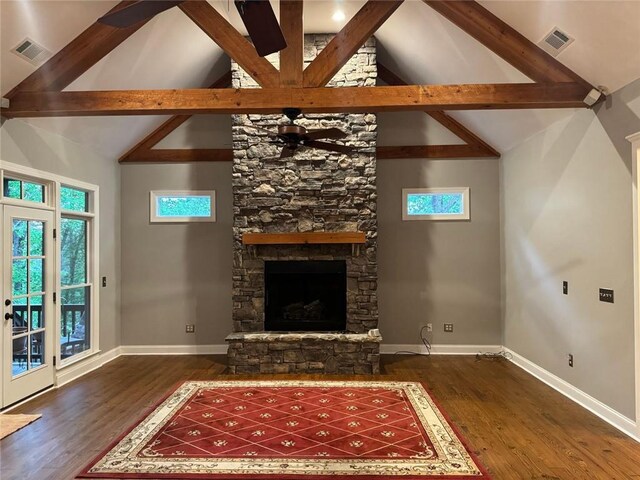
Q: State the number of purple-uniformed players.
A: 0